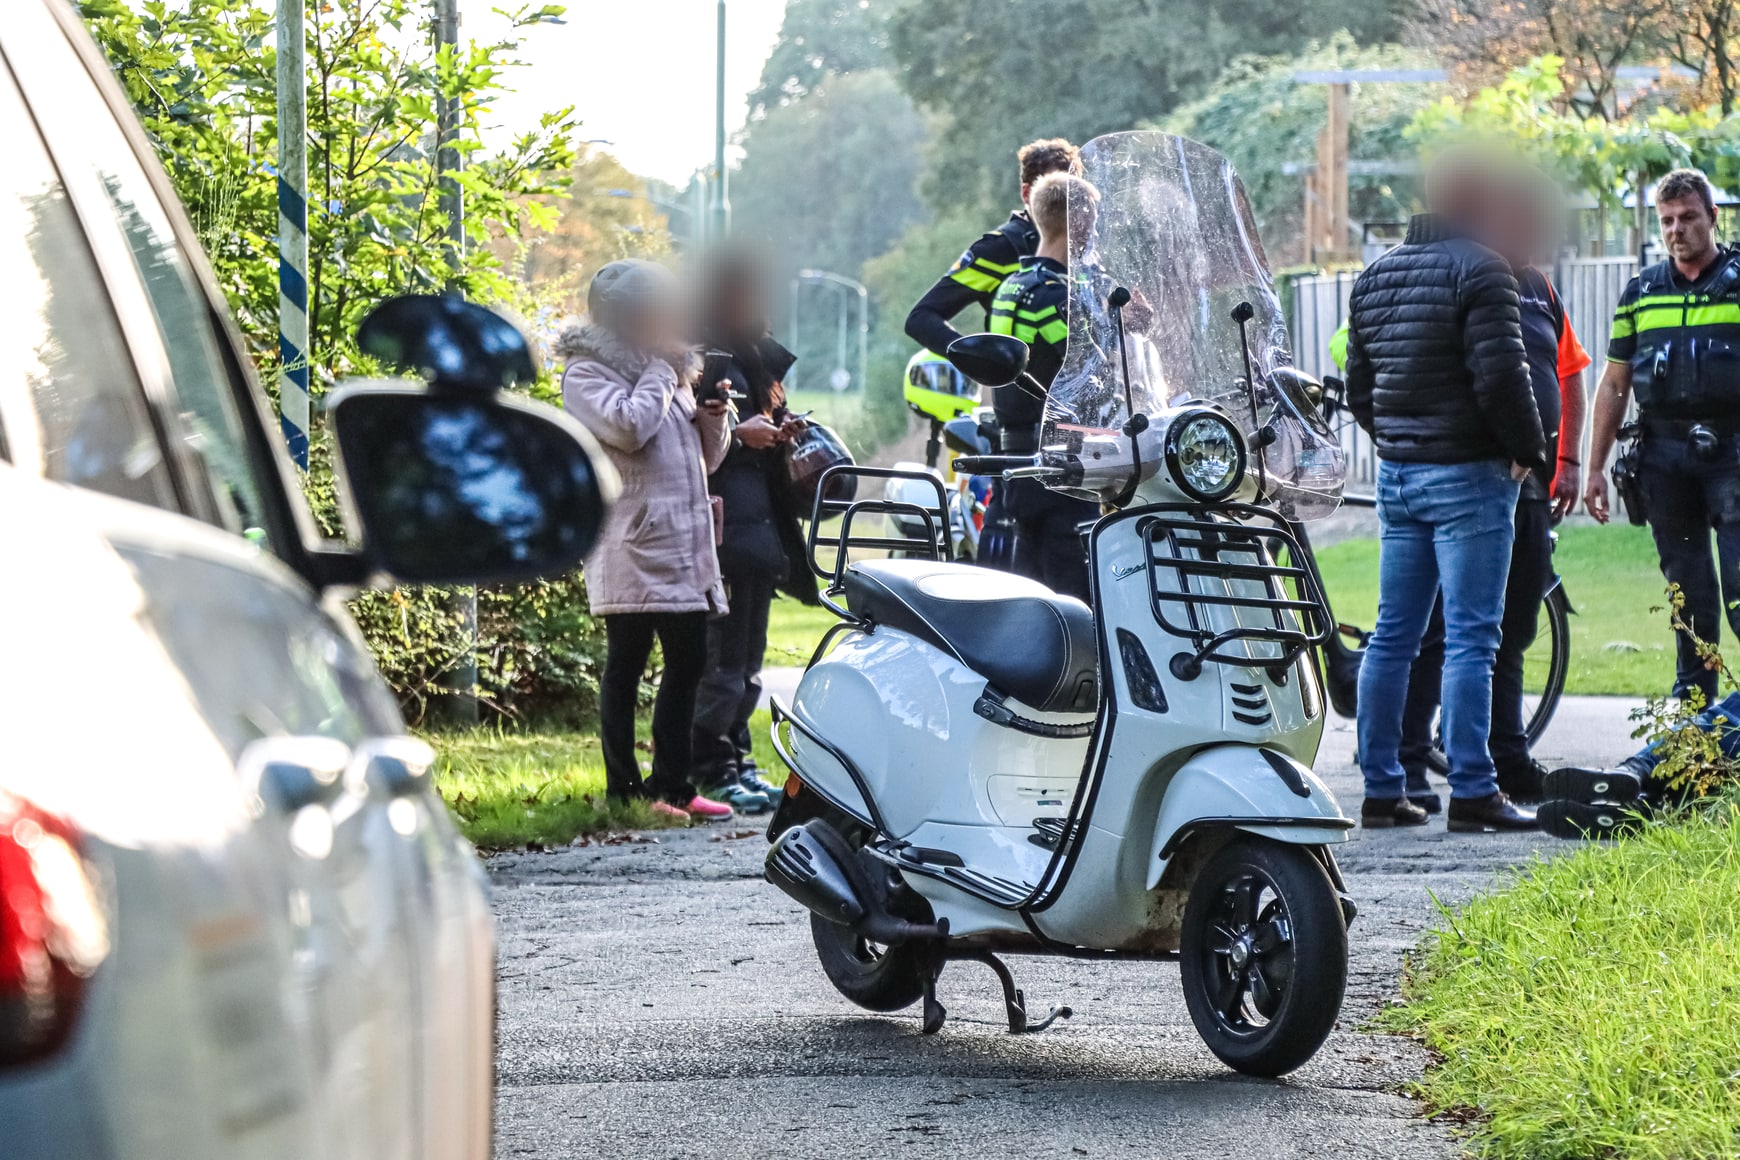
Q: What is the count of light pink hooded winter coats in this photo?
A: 1